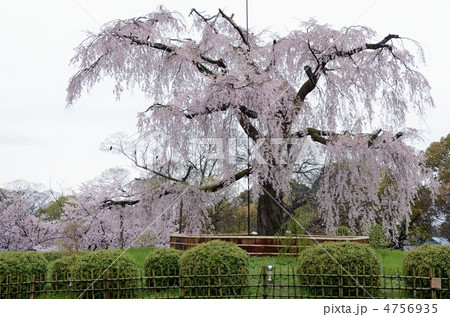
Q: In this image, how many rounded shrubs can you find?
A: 7